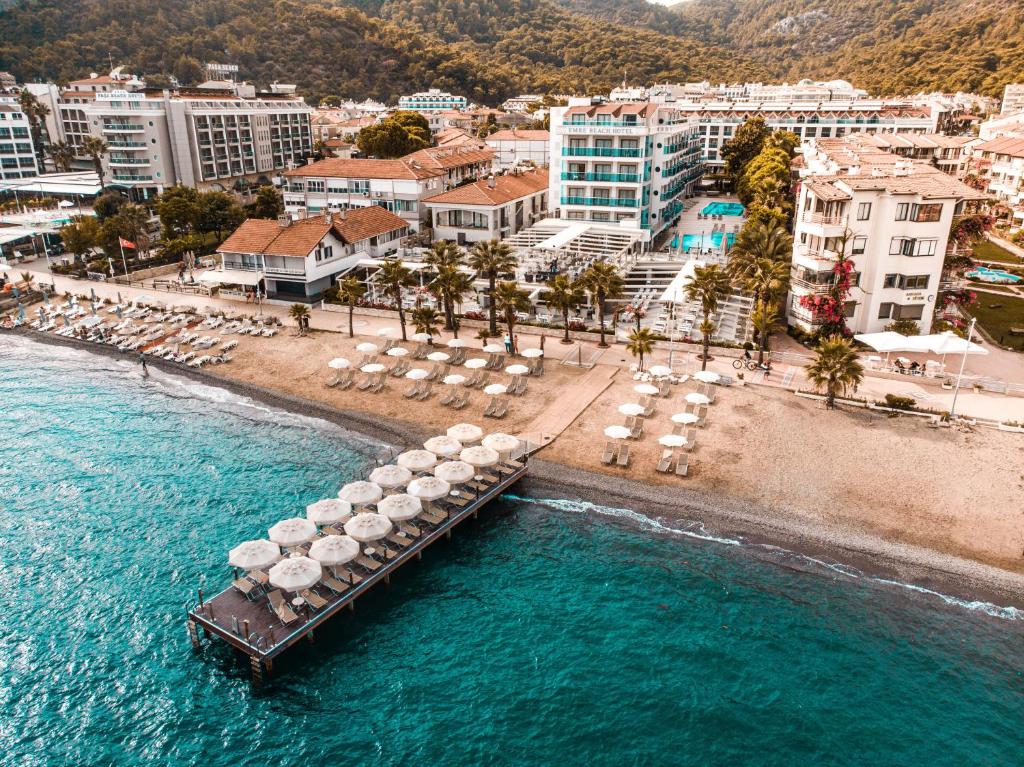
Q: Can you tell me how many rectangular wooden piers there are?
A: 1